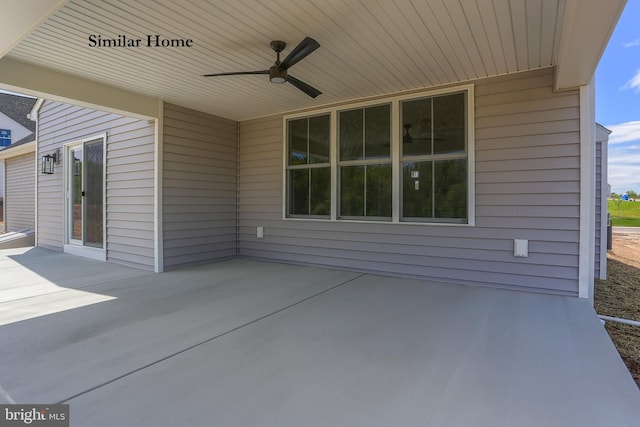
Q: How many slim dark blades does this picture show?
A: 3